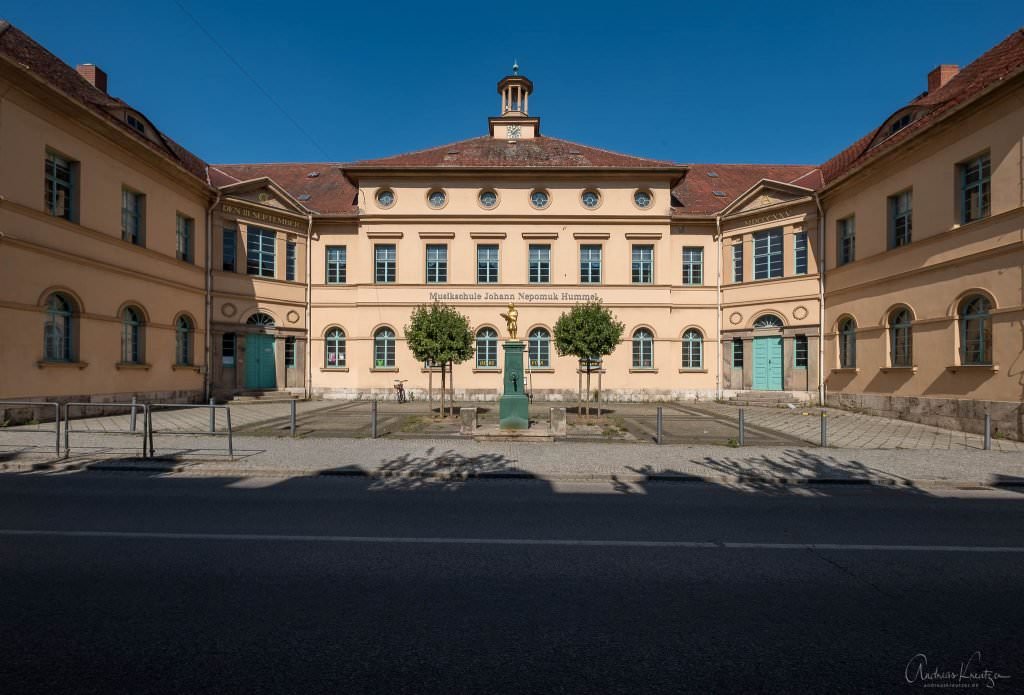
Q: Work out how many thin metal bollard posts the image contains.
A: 8